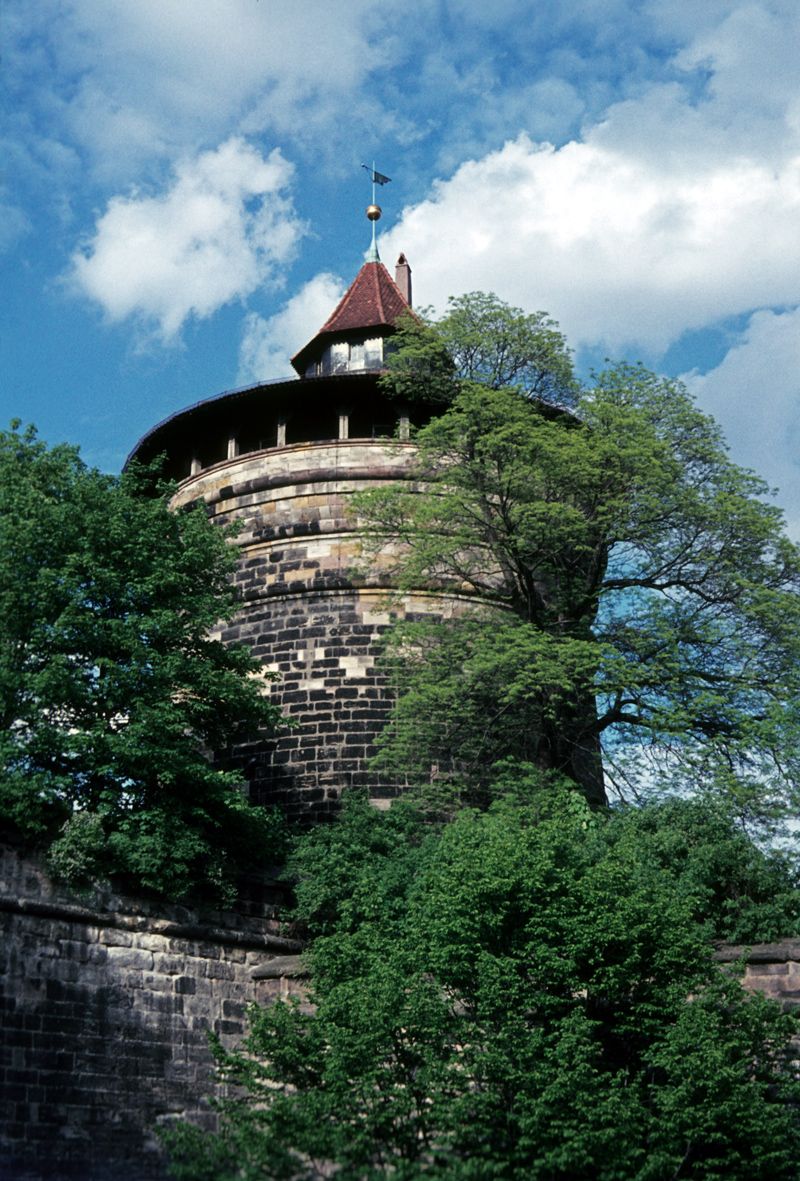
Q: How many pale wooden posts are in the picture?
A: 5